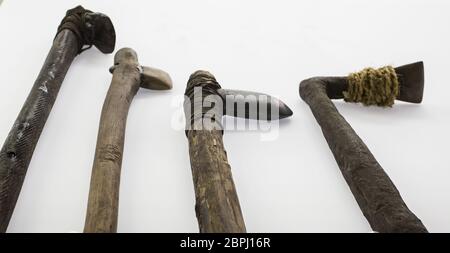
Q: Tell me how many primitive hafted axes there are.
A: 4